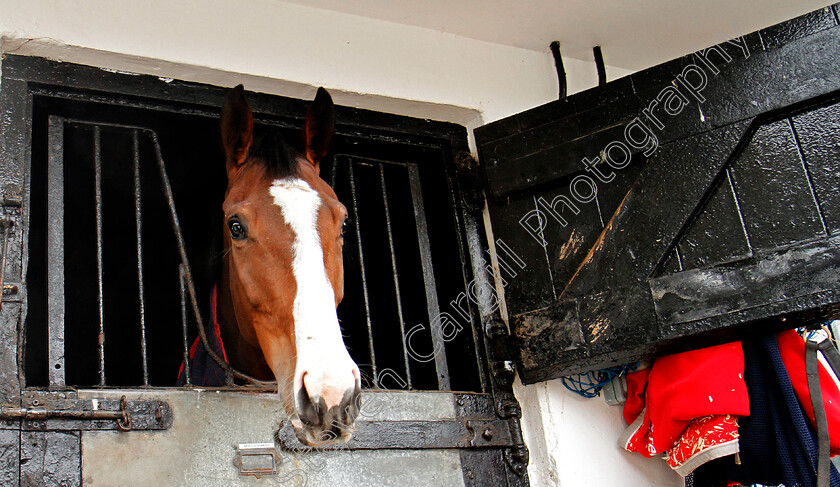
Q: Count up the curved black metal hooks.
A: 2